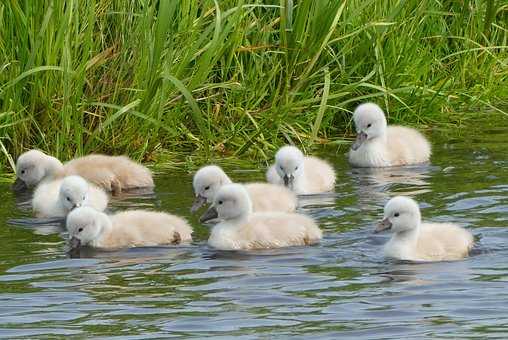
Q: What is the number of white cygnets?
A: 8